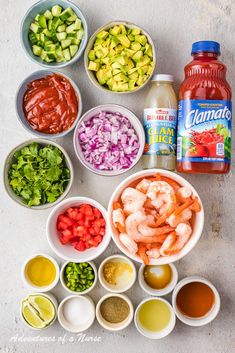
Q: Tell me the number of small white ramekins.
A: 9